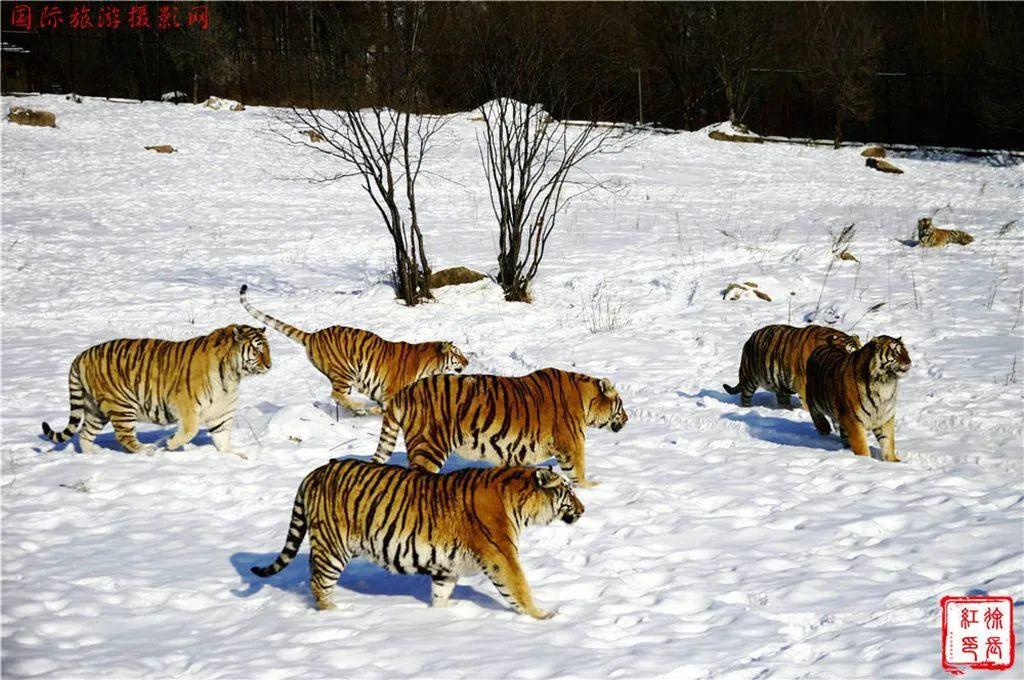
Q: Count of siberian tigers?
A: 7